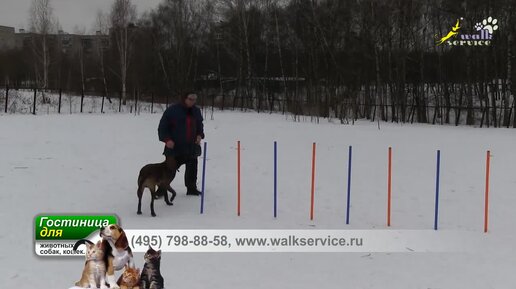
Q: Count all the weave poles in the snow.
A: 8